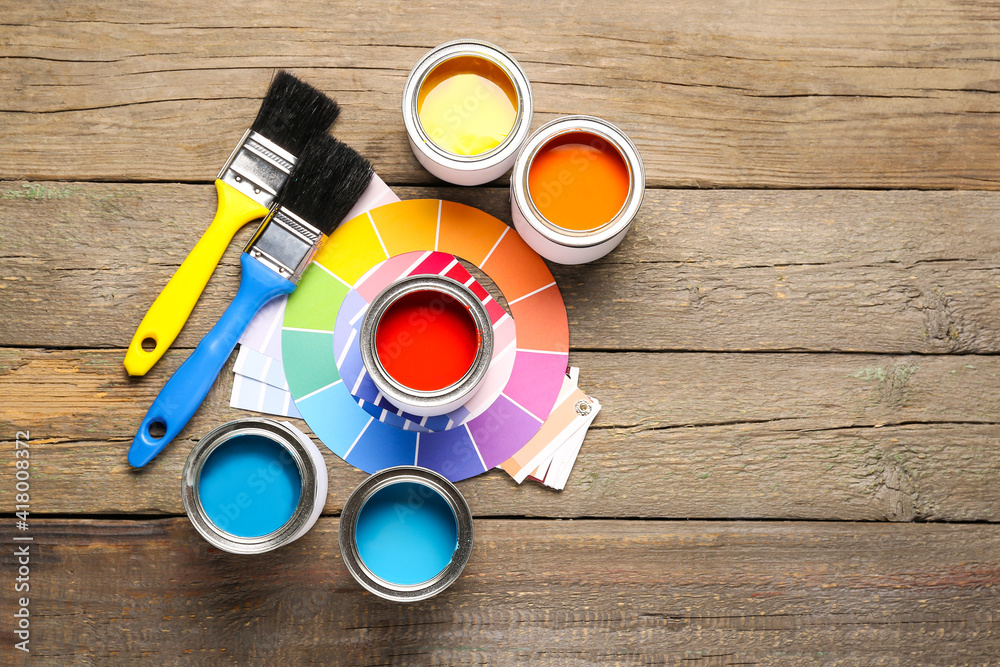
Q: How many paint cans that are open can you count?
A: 5